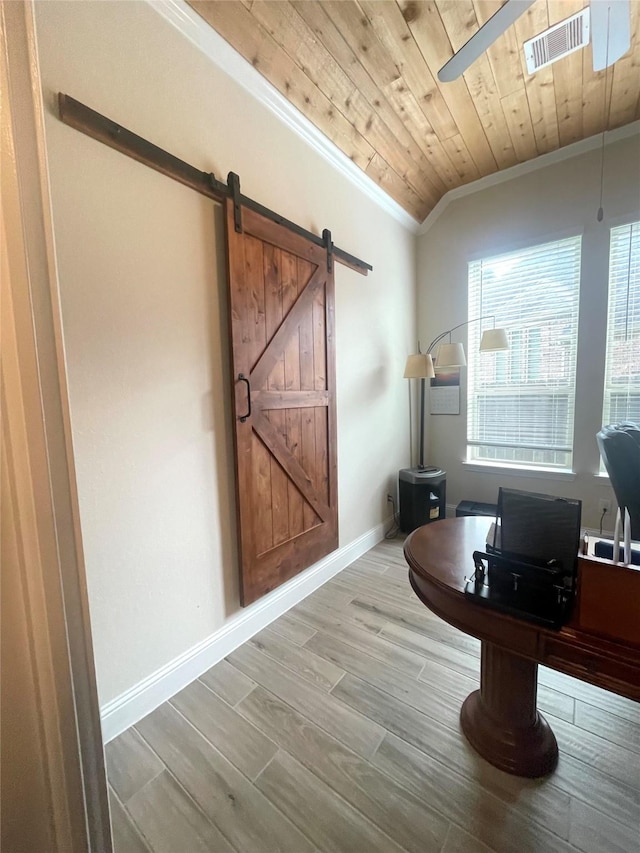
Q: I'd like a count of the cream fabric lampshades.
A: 3